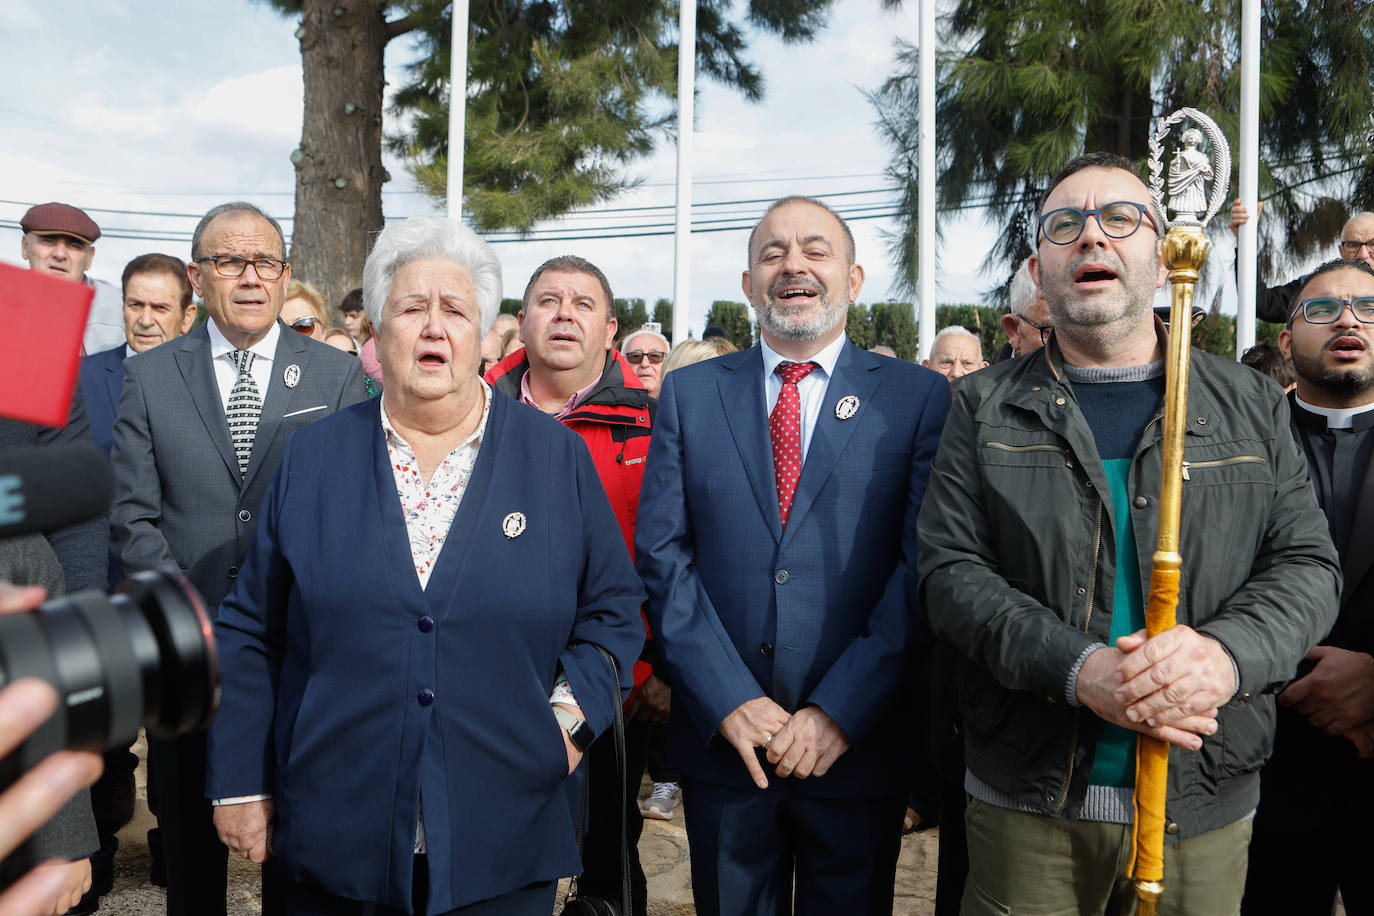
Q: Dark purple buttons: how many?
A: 2